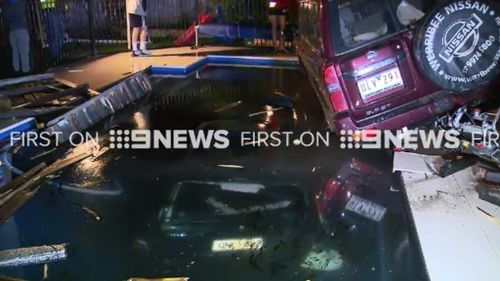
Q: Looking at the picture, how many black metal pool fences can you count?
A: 1